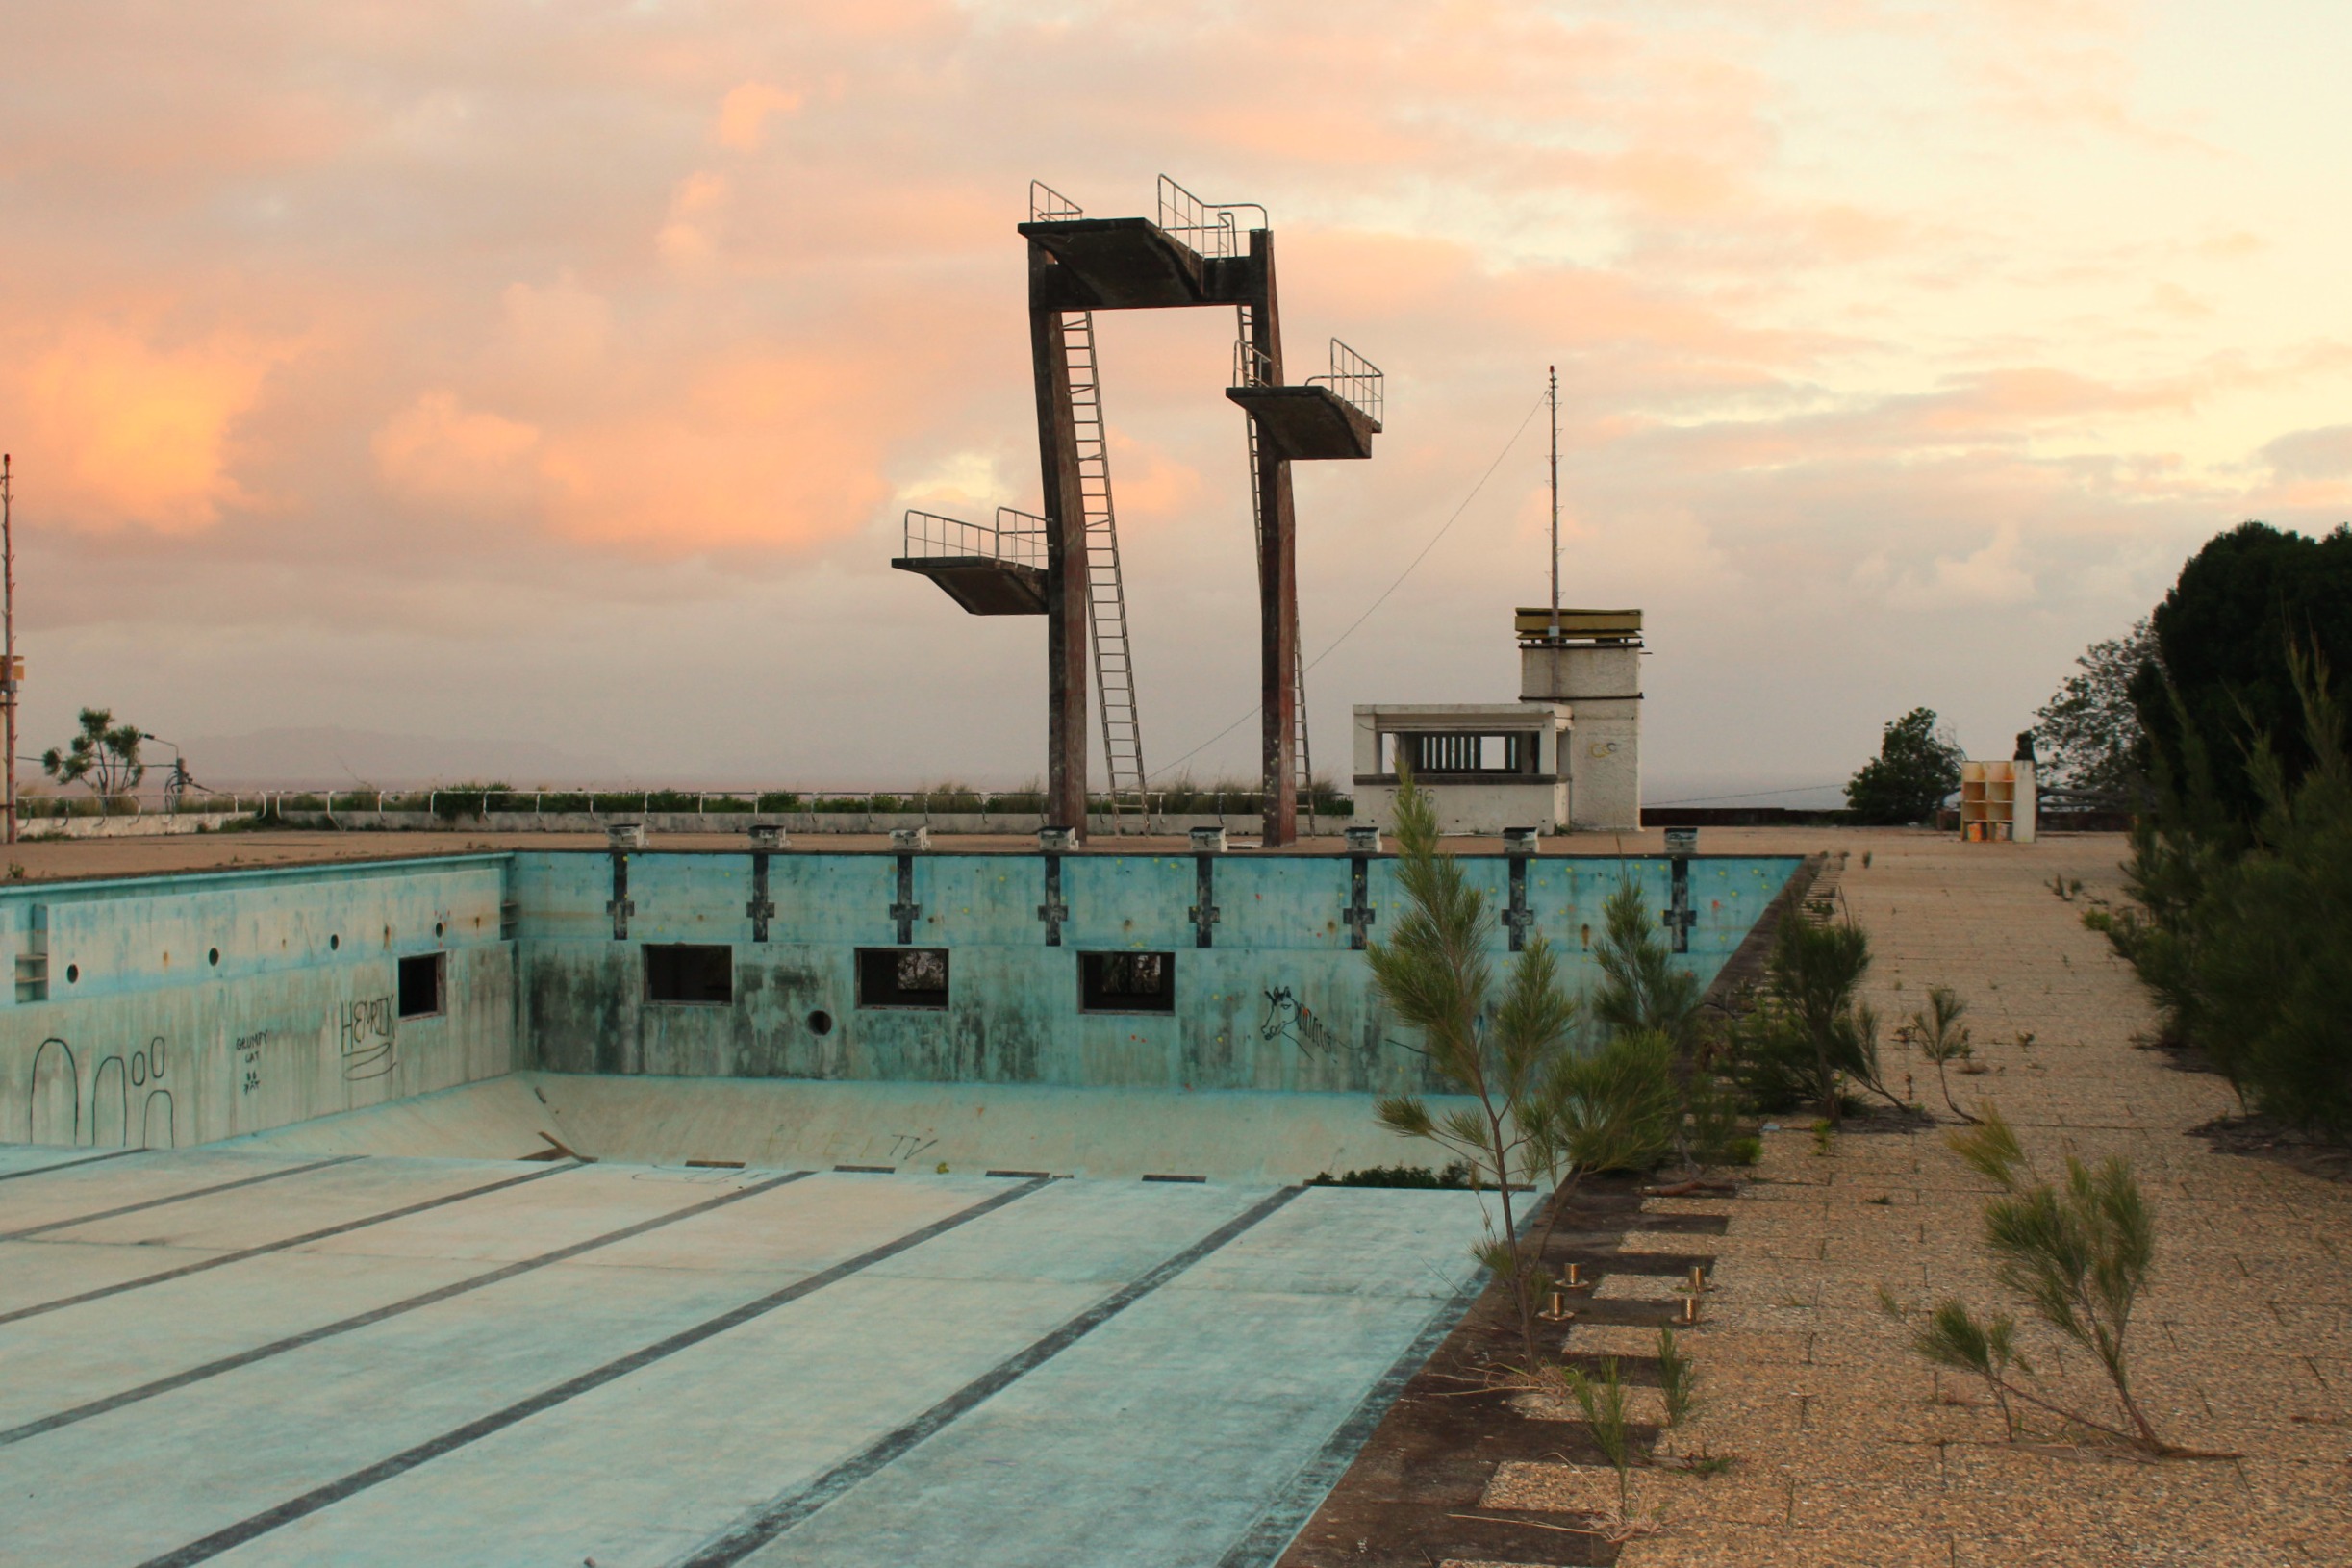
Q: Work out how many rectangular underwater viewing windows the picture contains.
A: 4